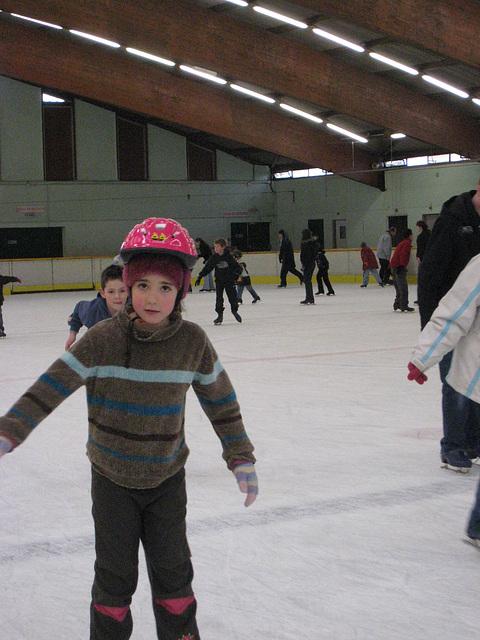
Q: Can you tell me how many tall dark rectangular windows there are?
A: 3